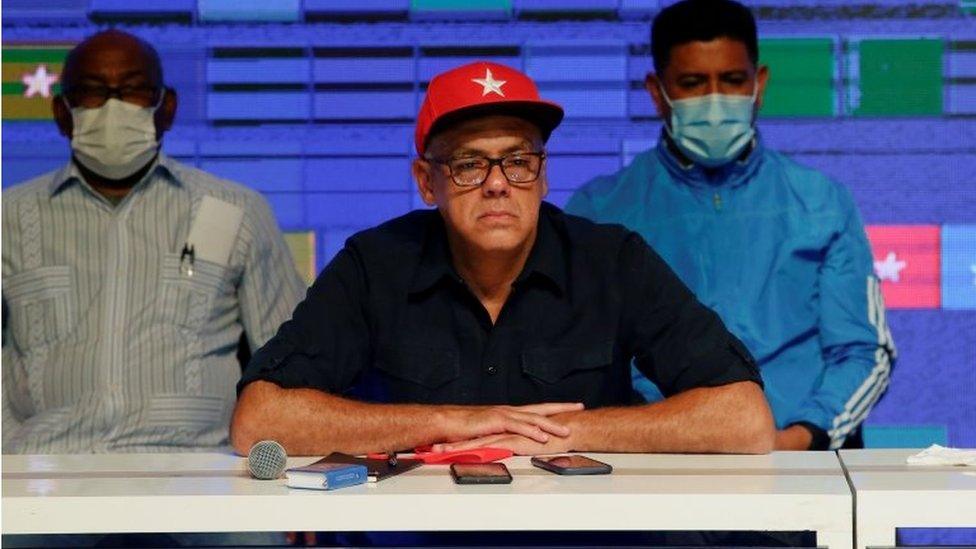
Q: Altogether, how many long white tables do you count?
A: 2